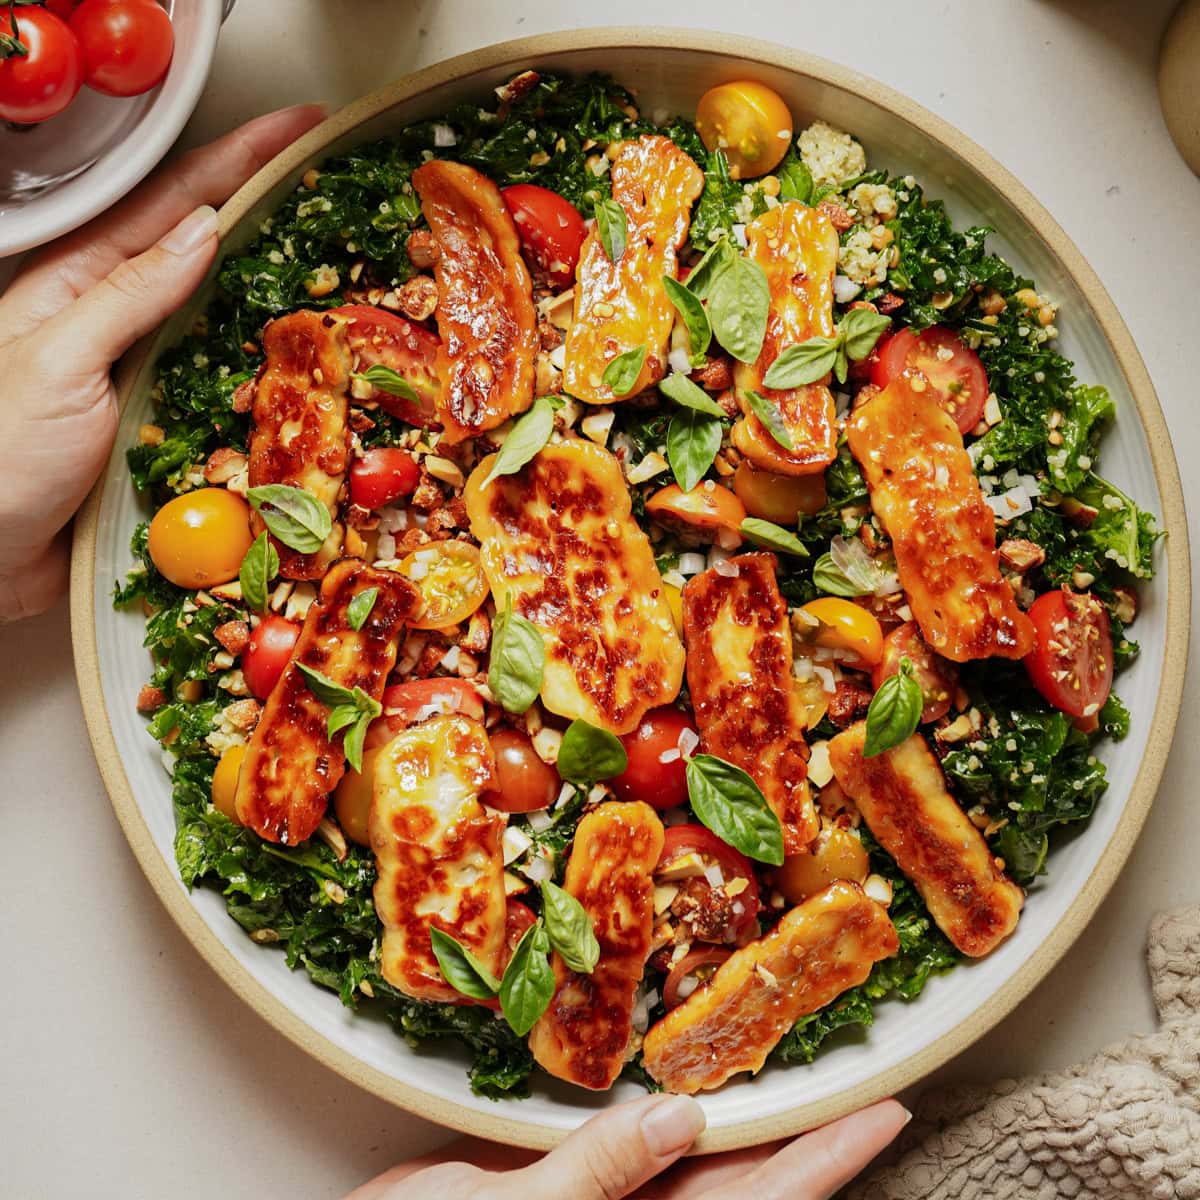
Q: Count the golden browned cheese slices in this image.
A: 12